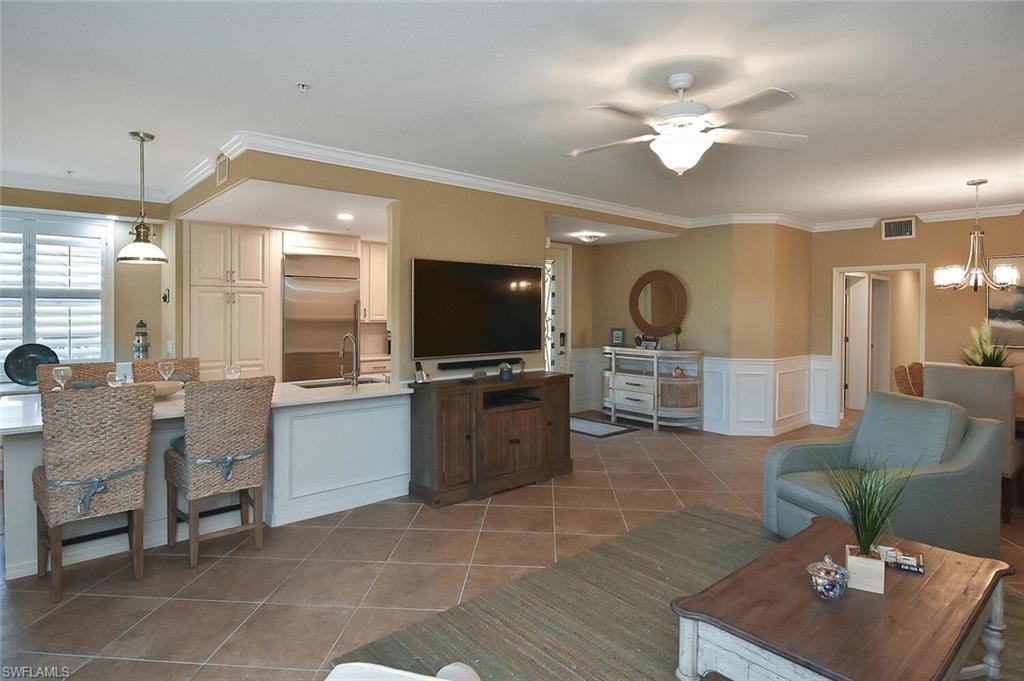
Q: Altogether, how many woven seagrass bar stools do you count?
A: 4